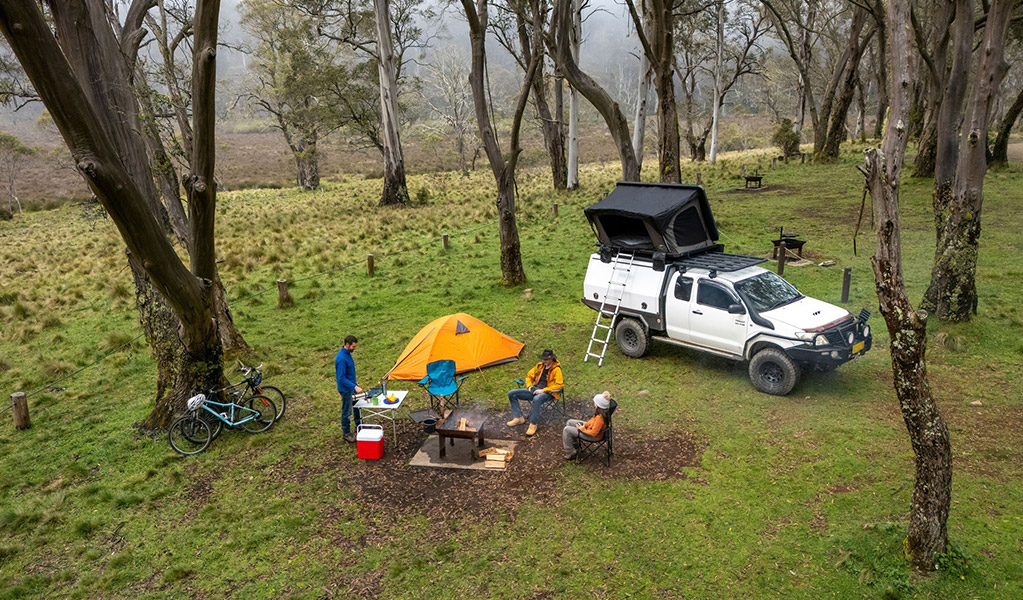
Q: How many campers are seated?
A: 2